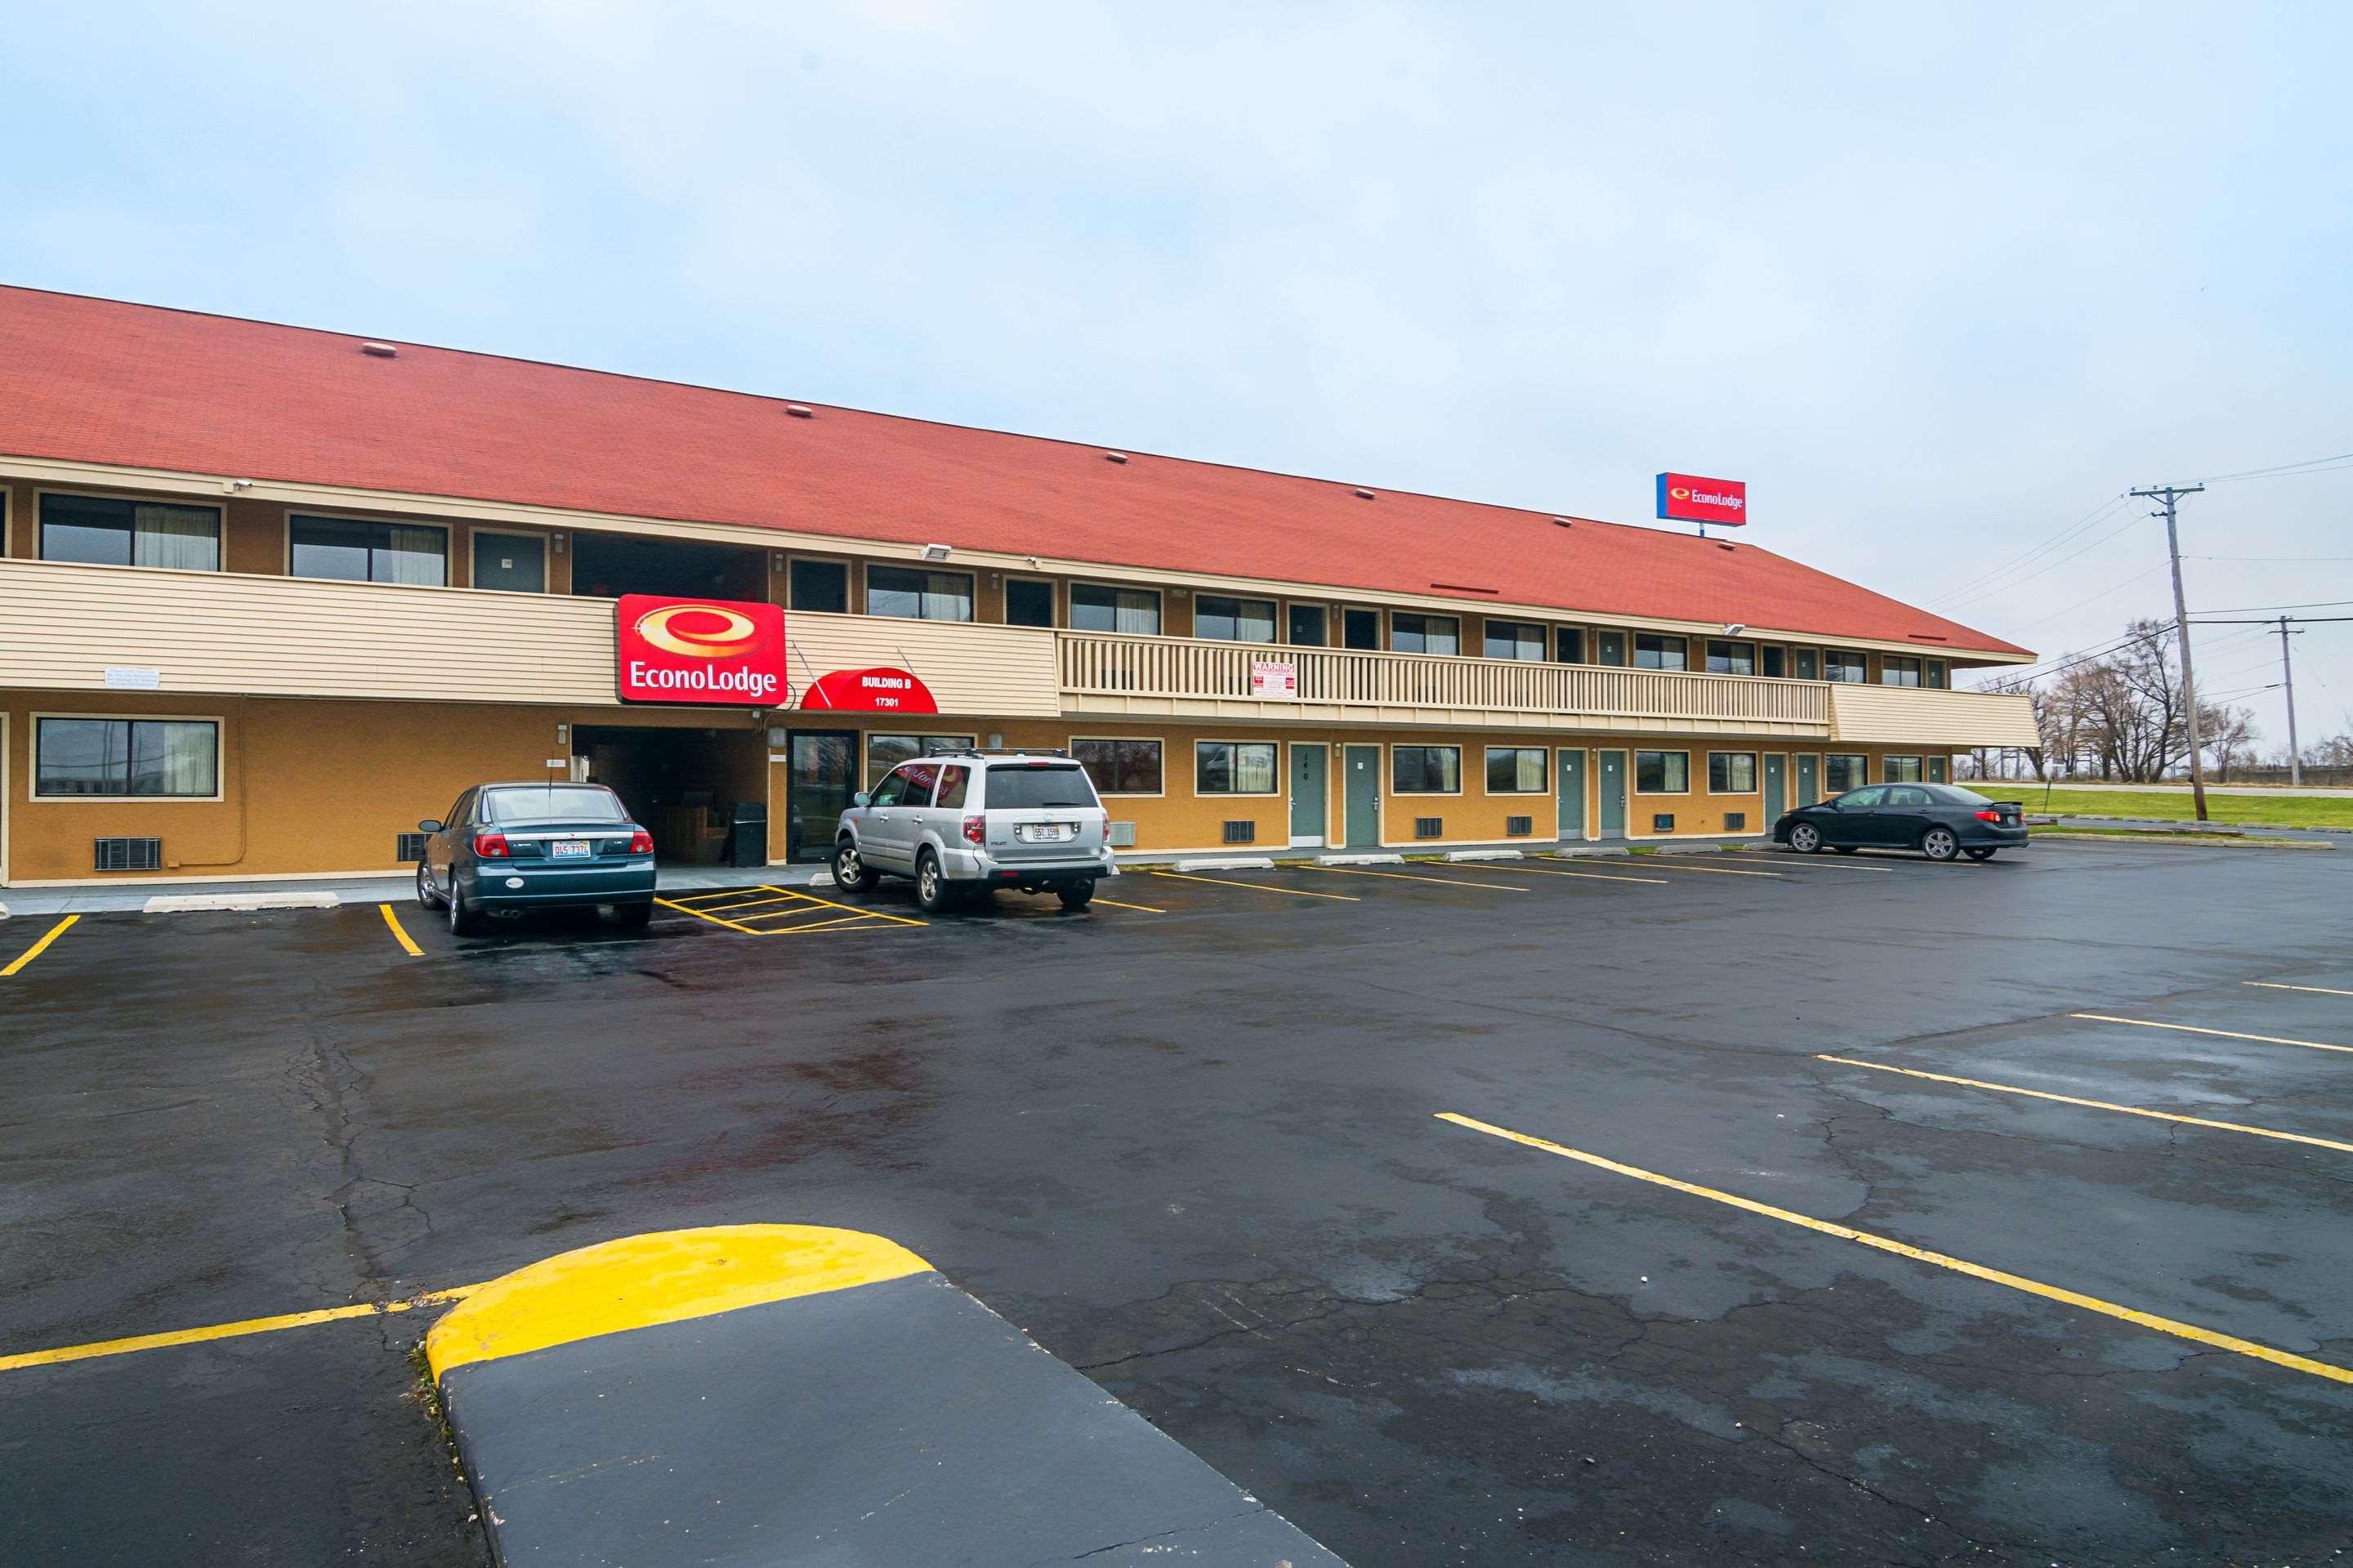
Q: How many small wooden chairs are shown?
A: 0